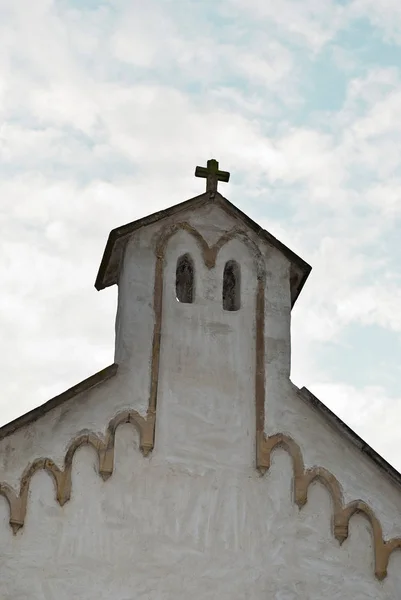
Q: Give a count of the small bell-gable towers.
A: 1